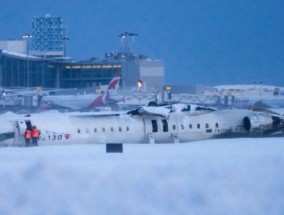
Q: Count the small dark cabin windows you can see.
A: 13